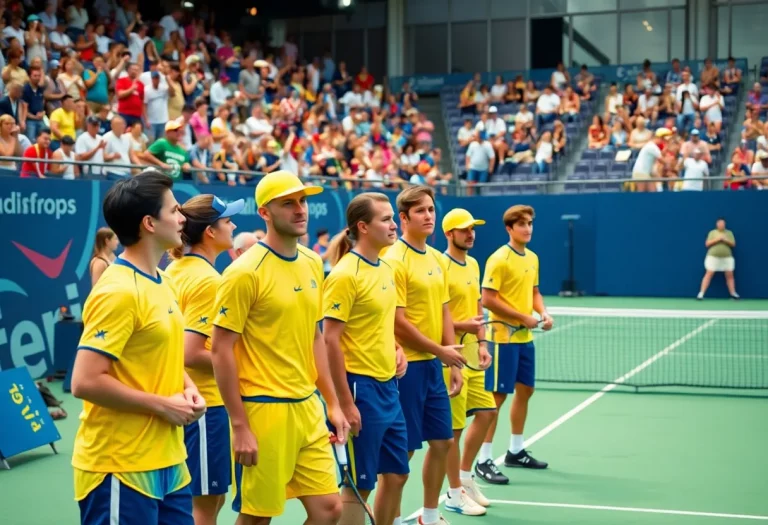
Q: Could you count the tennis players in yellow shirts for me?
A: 7